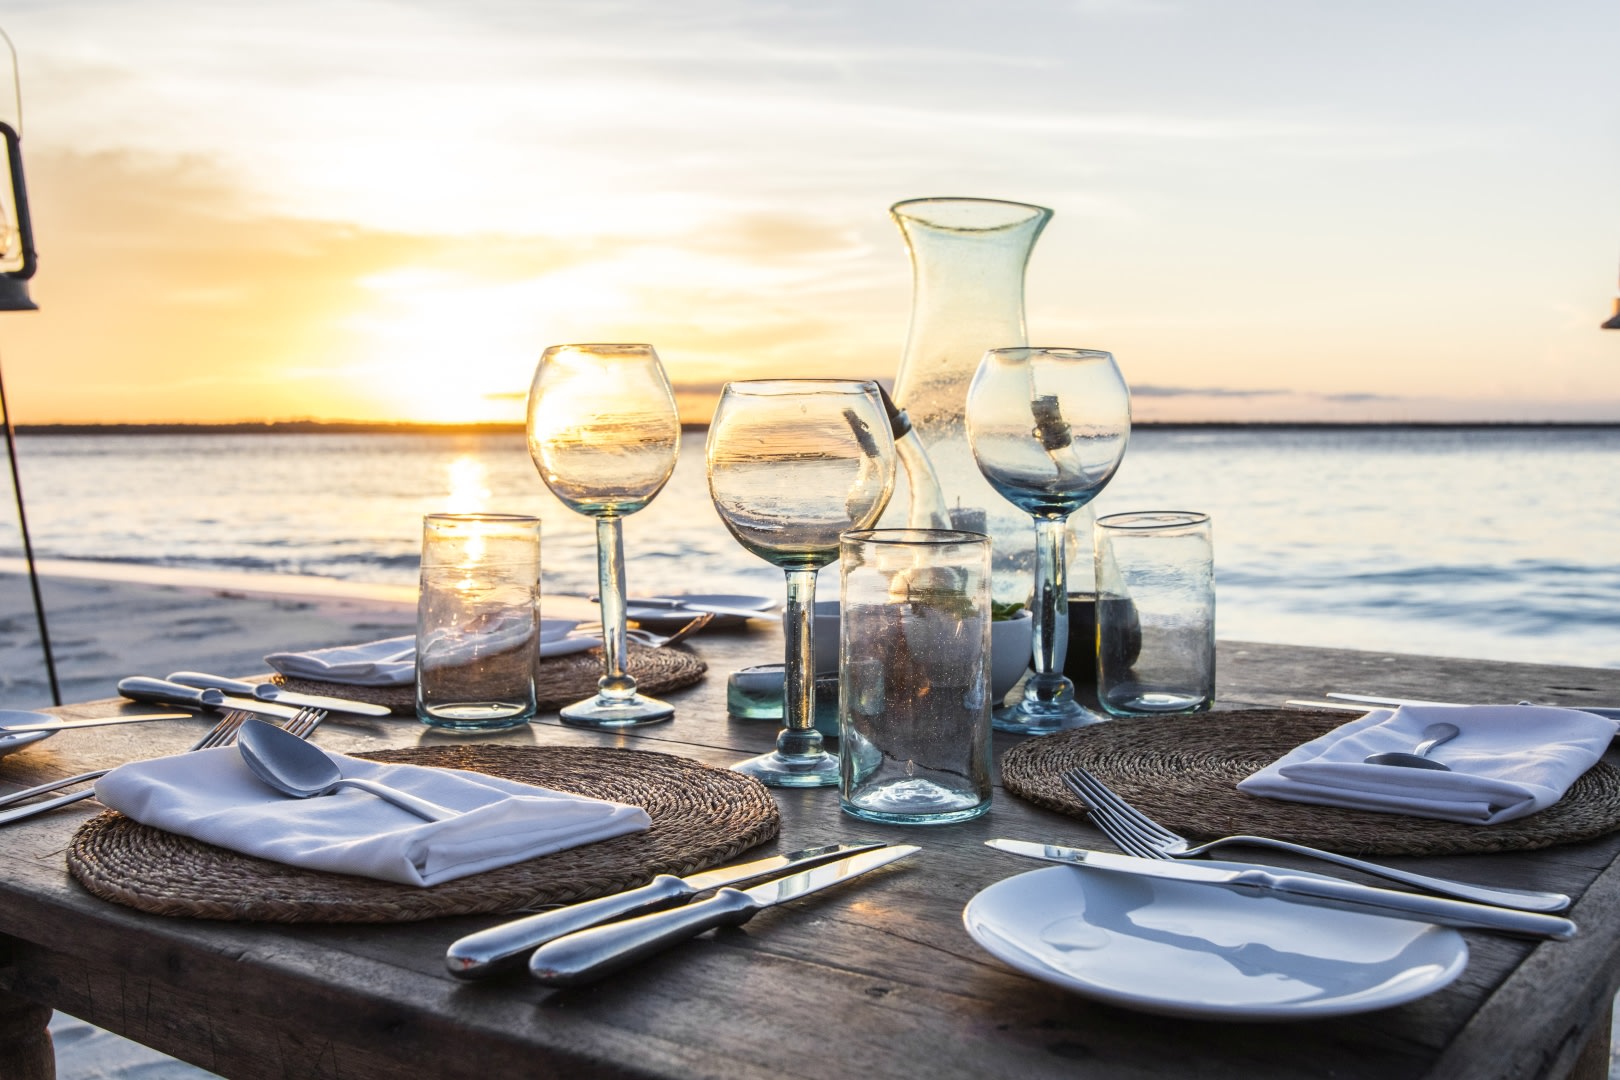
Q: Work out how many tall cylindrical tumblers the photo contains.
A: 3